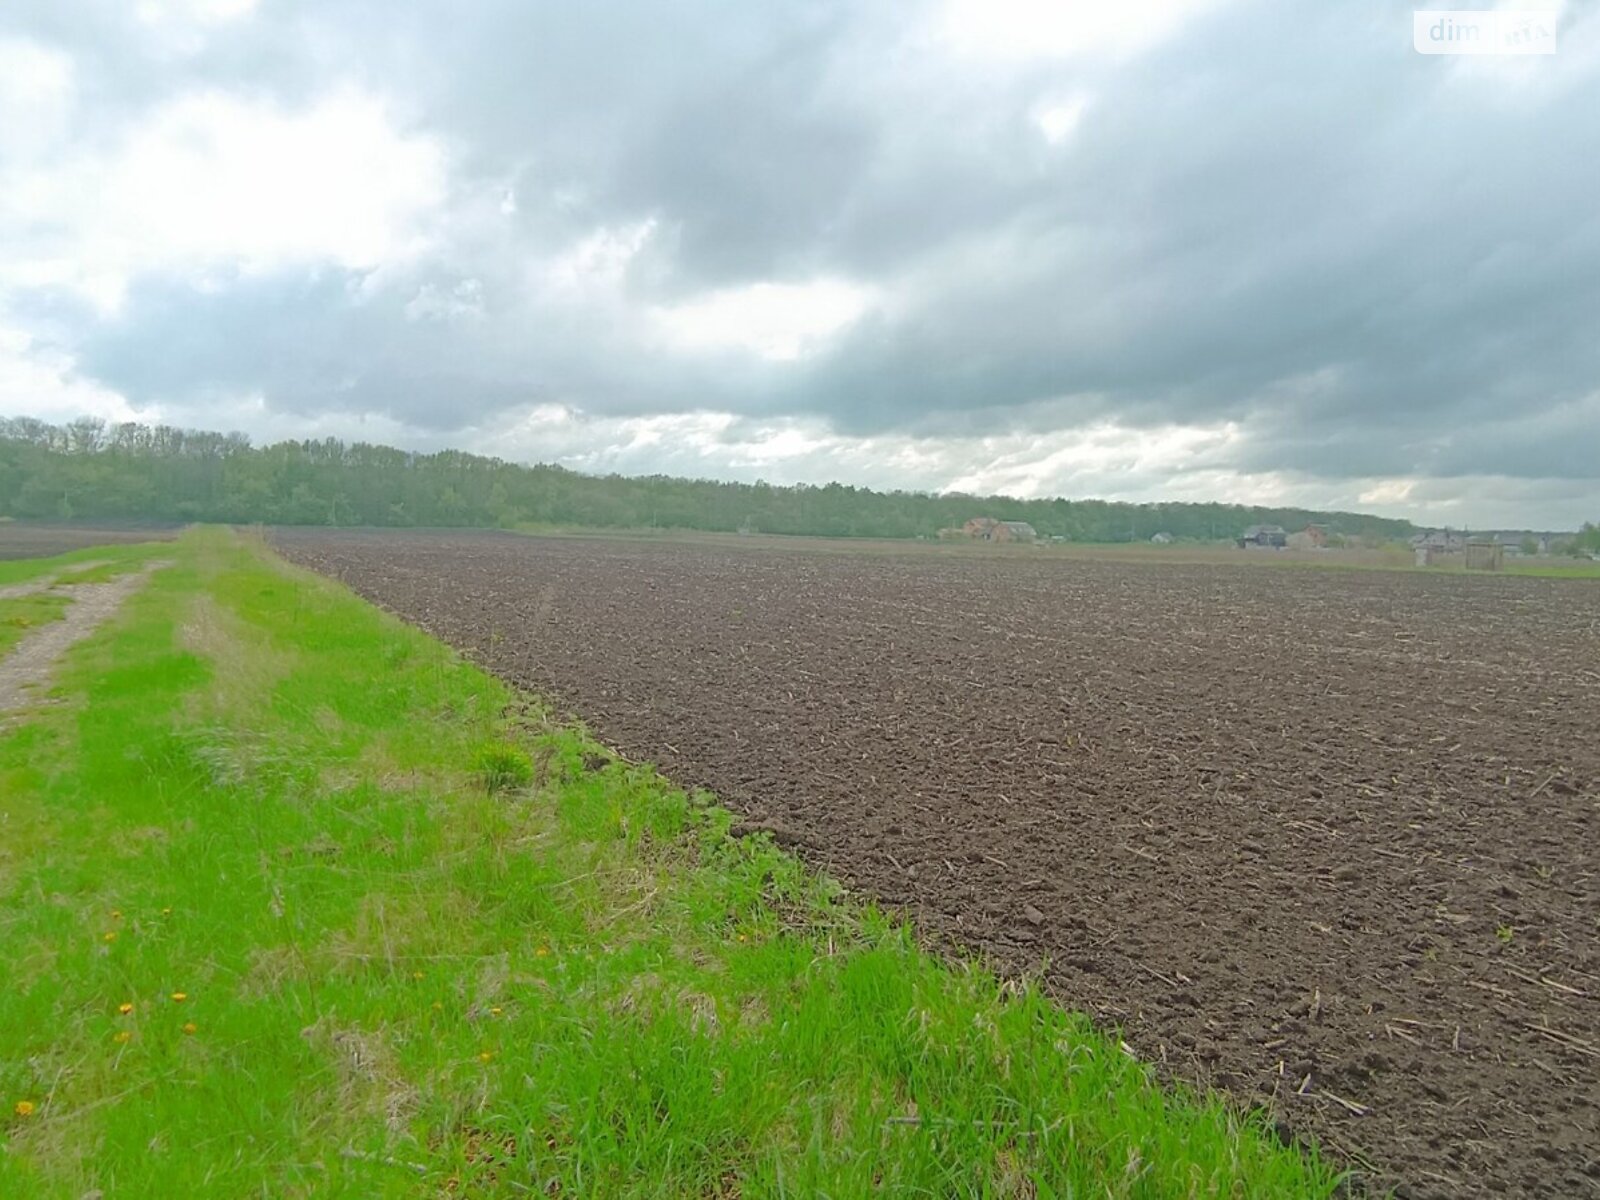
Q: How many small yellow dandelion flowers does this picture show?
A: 14